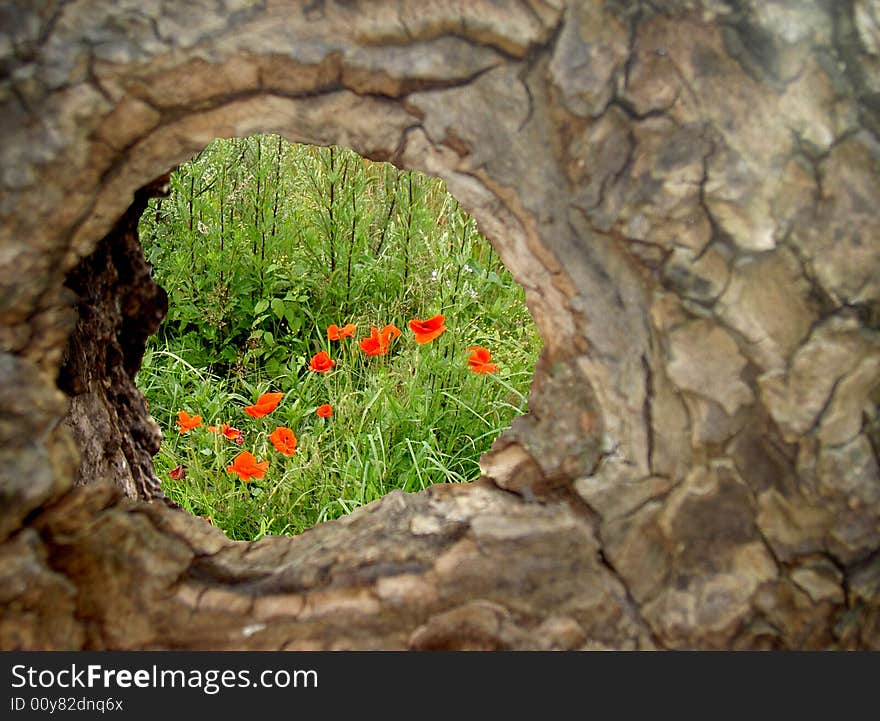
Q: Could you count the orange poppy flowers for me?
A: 11